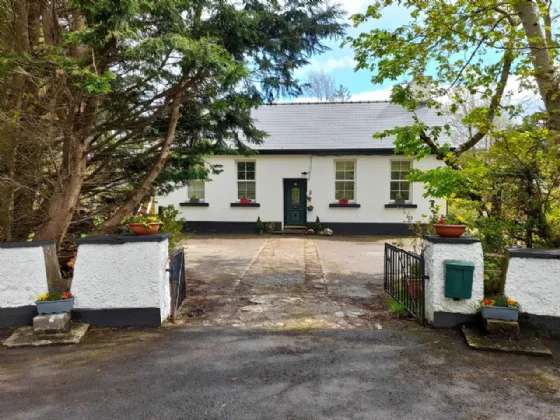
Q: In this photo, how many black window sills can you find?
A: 4